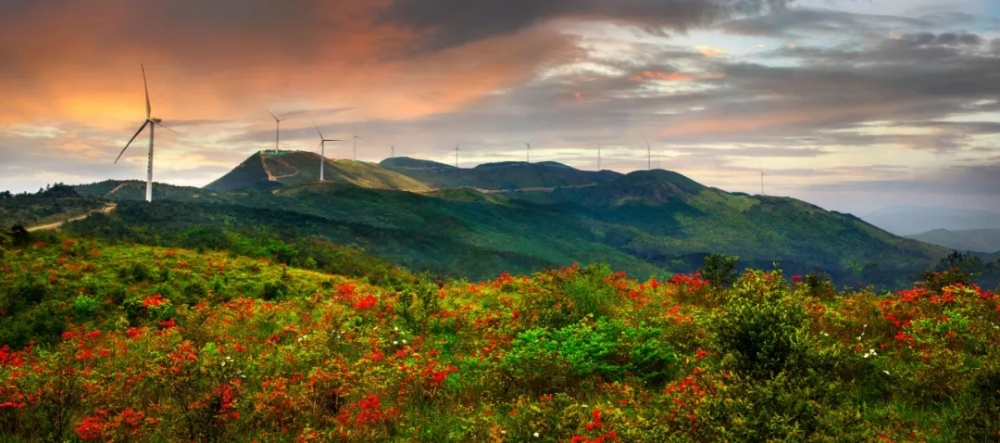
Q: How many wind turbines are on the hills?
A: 10